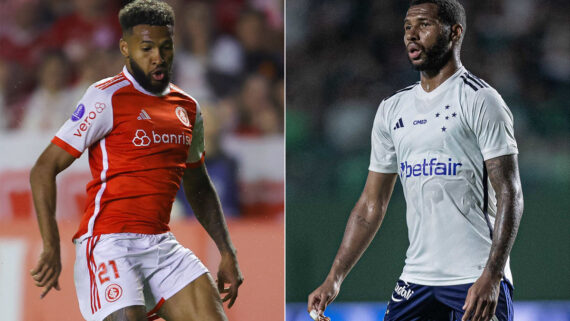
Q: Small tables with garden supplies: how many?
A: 0